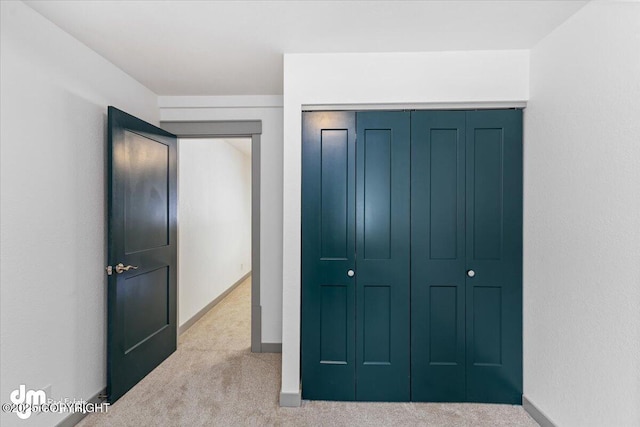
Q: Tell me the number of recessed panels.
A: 10